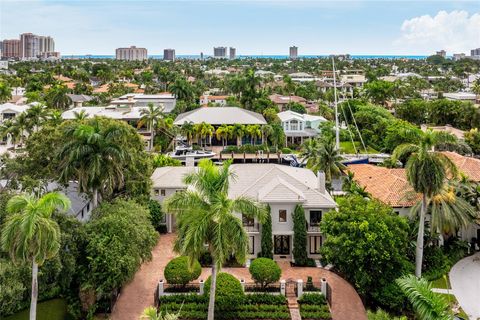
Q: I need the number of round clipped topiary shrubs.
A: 3